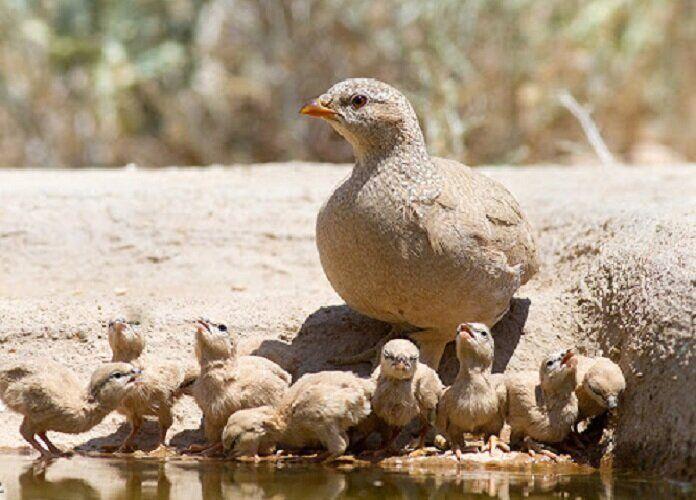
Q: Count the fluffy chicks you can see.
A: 8